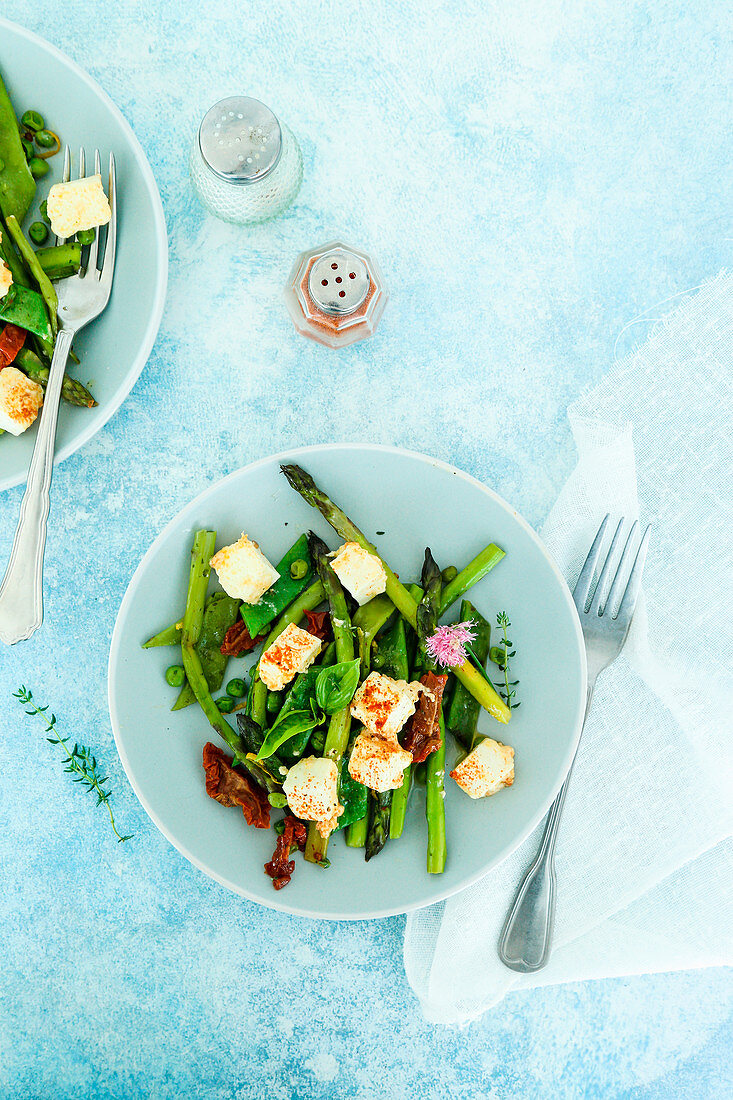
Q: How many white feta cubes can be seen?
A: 10